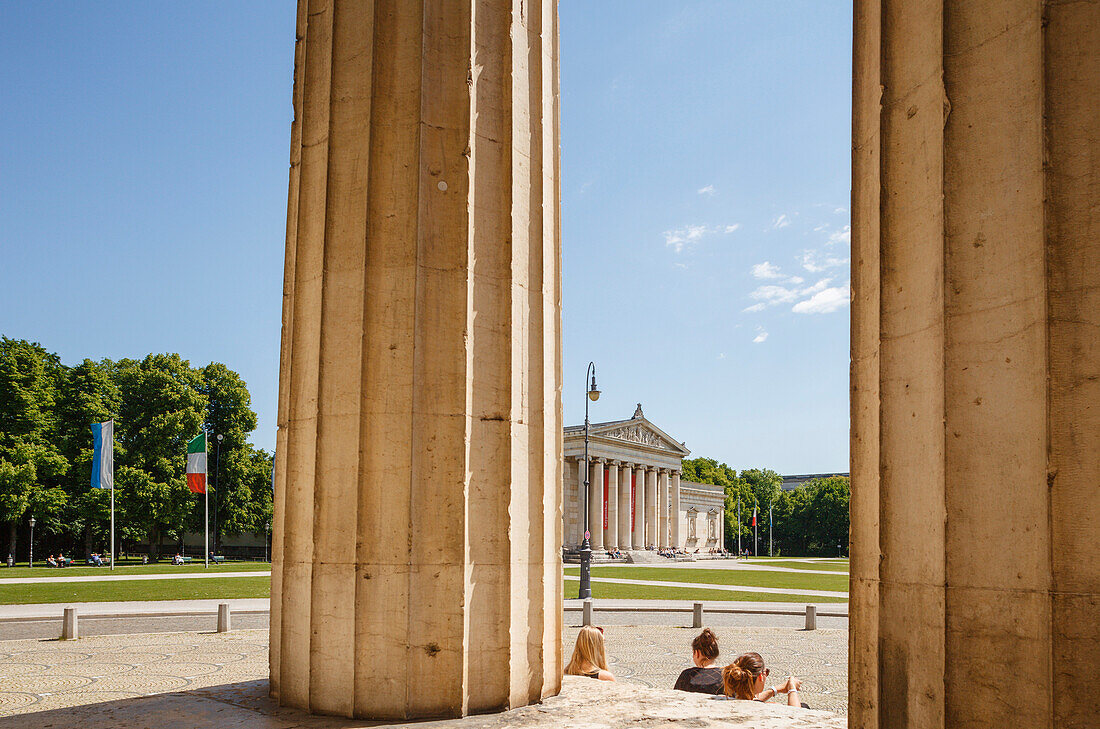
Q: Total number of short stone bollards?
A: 5